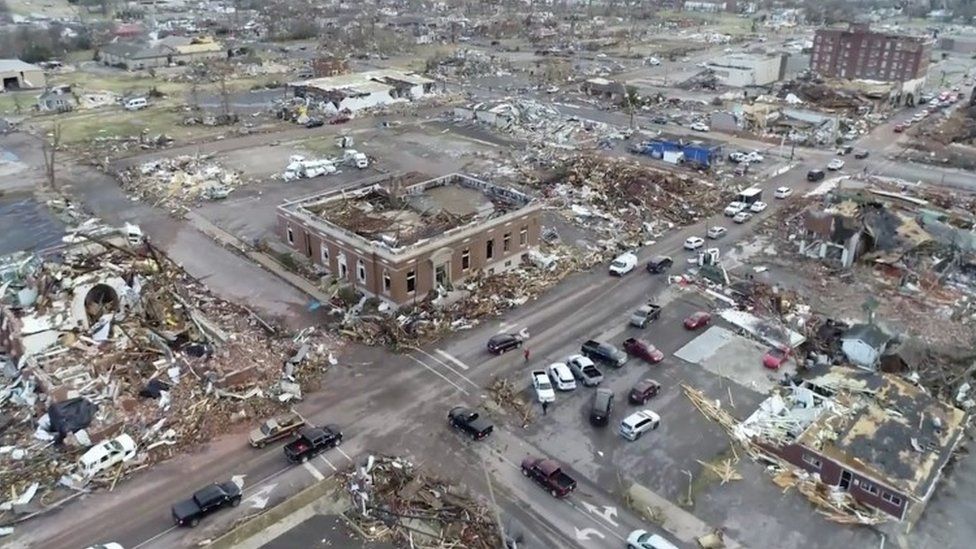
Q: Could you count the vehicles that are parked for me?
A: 11